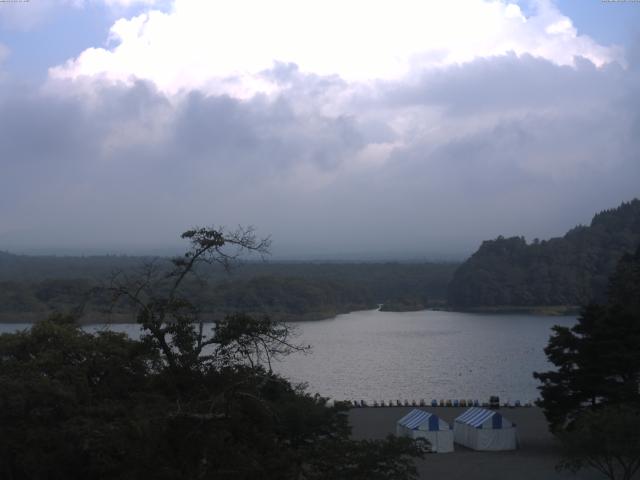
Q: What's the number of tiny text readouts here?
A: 2